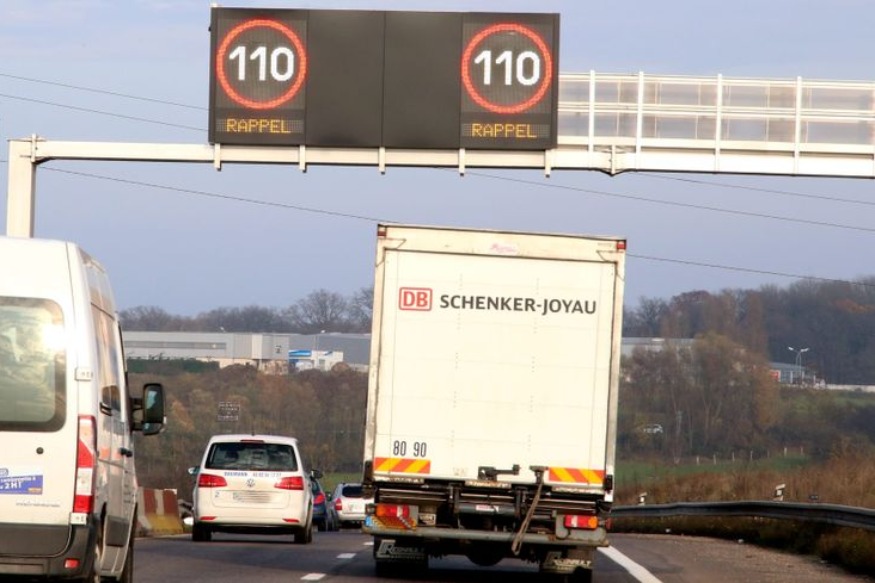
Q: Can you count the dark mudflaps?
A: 2